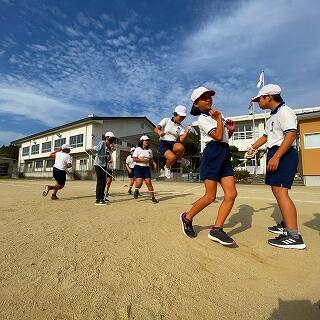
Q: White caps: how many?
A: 7